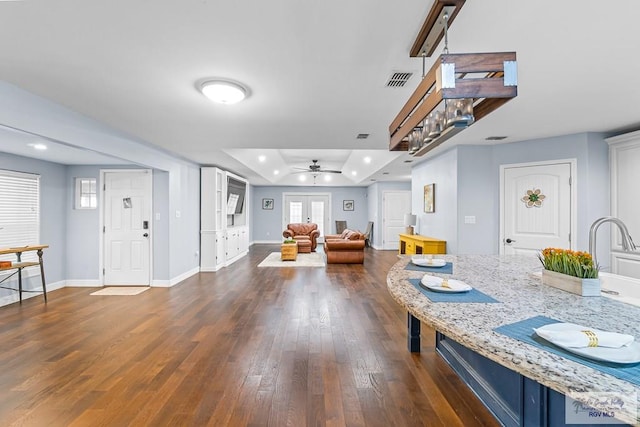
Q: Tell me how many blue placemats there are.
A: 3